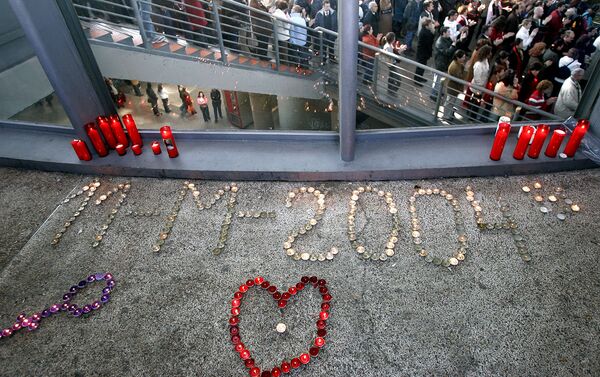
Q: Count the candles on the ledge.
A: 14